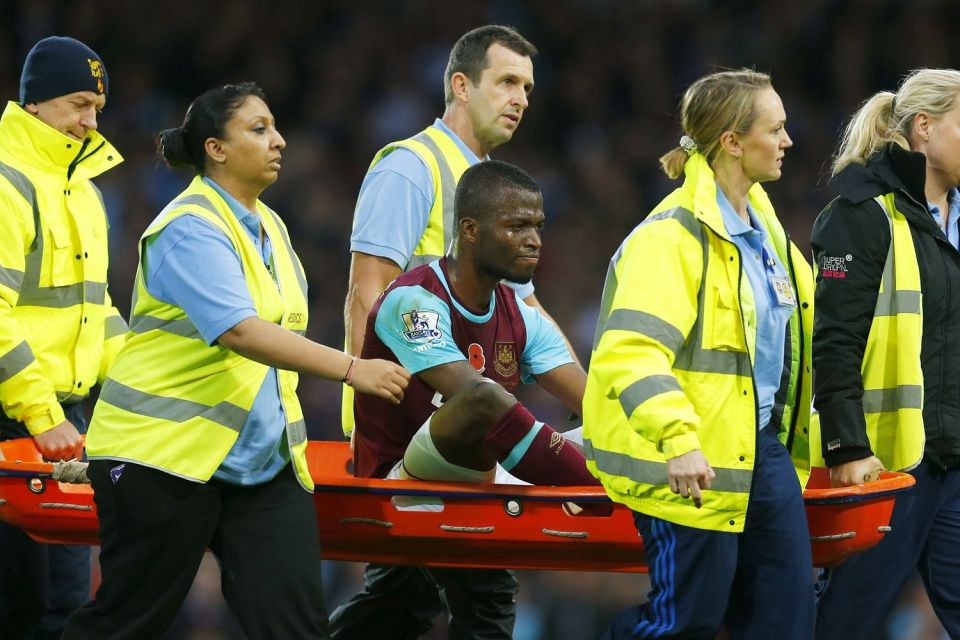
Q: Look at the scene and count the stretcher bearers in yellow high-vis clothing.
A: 5